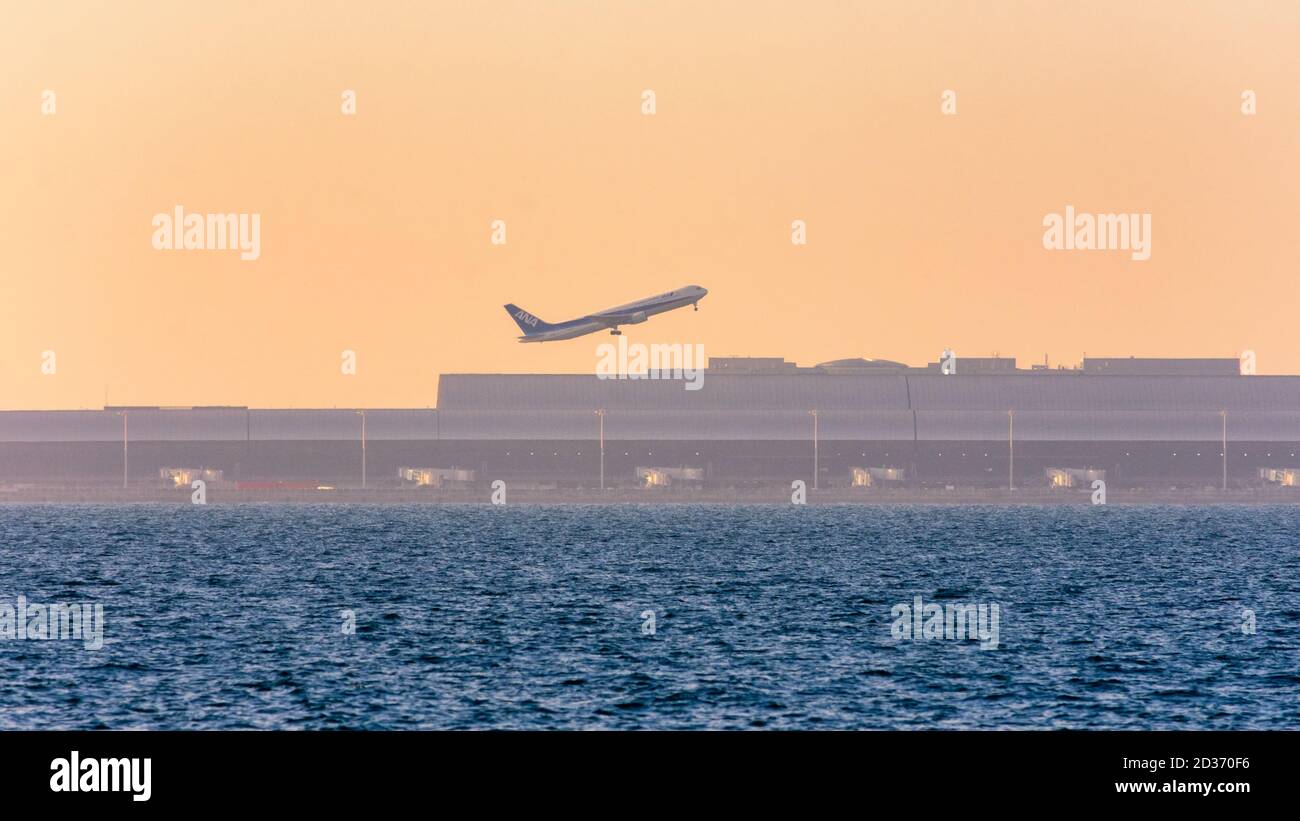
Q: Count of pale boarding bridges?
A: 6